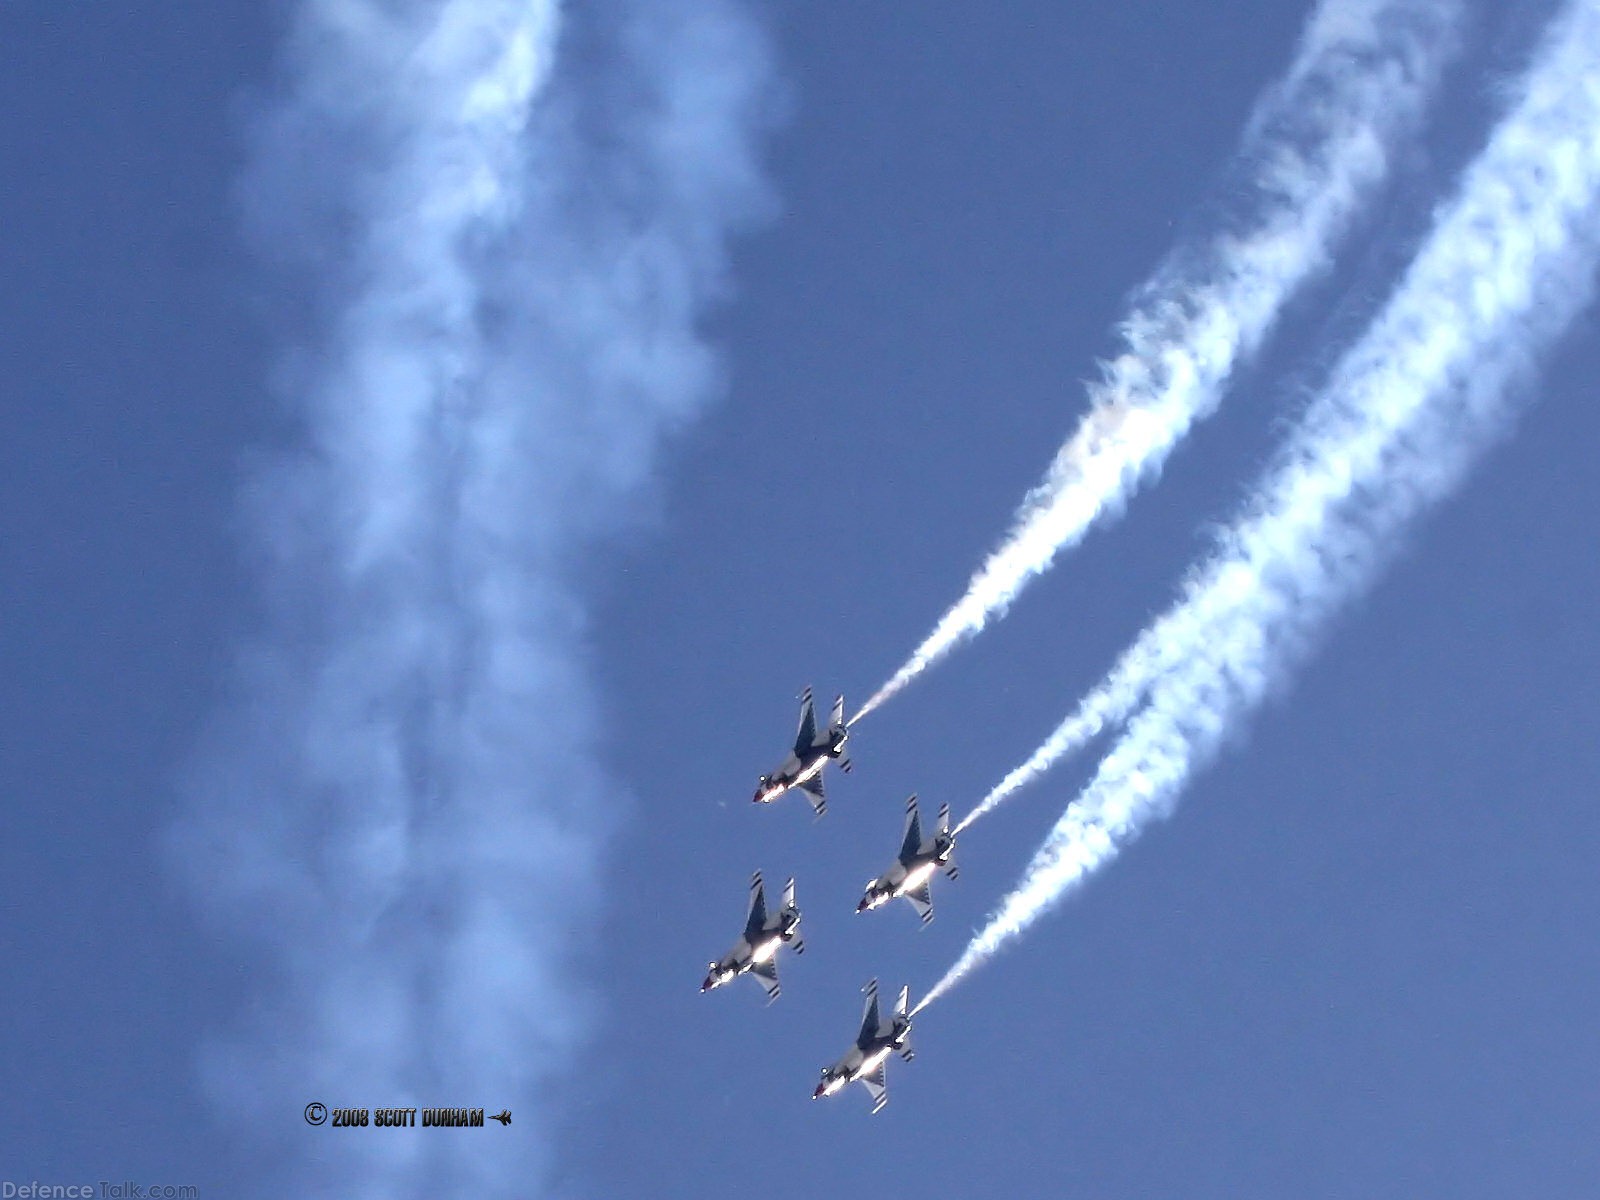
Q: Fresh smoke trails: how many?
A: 3